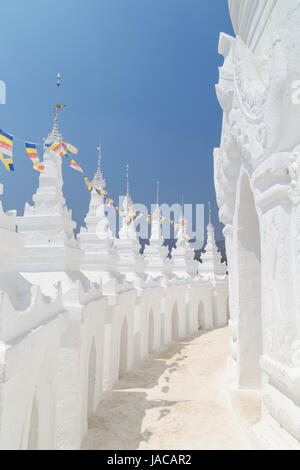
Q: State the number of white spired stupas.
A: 6